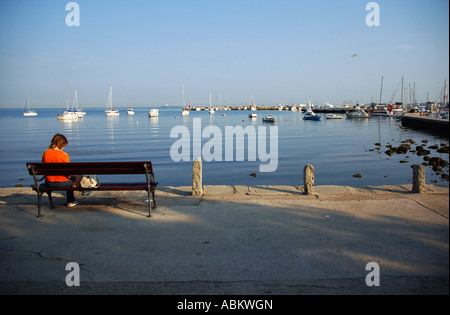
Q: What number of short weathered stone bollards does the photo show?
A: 3